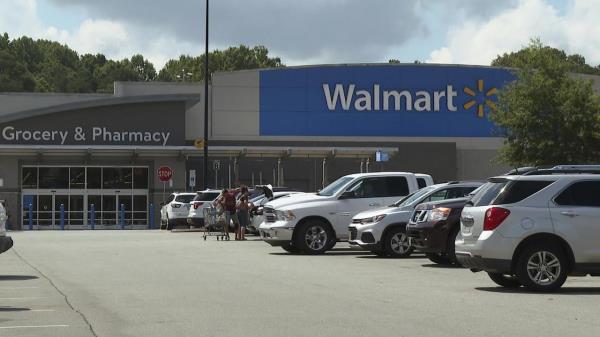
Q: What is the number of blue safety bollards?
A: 5